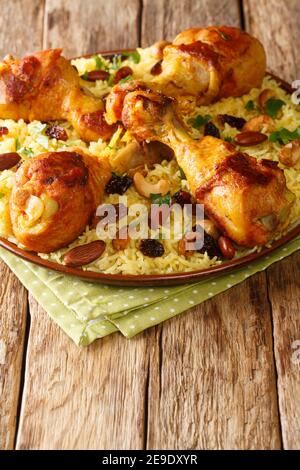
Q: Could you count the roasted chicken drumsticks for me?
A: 4